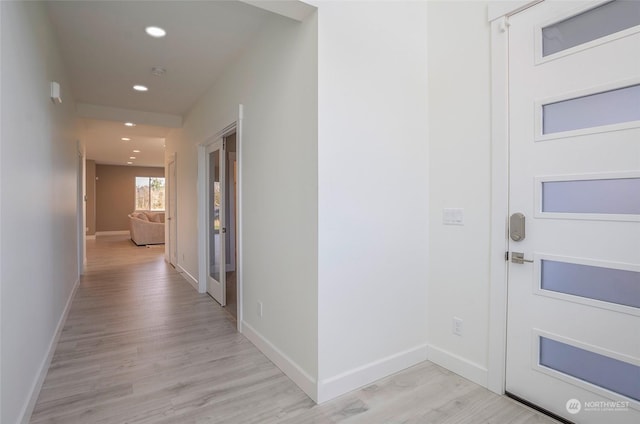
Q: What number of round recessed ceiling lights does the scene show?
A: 7